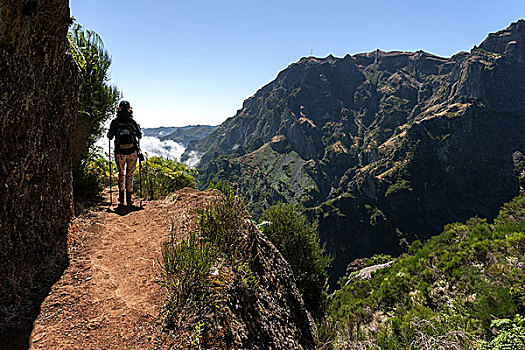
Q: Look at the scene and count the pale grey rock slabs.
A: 1